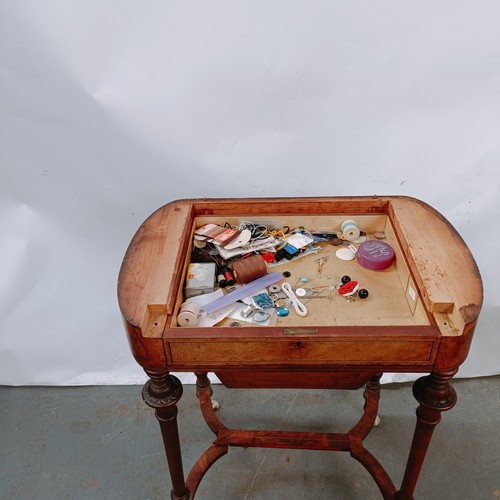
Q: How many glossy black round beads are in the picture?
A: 2